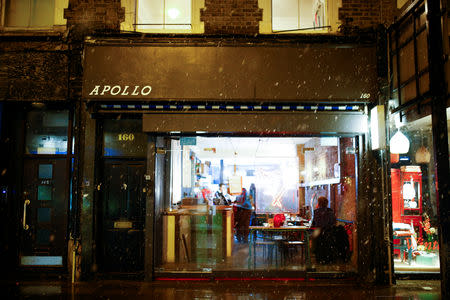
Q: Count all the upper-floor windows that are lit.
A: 2